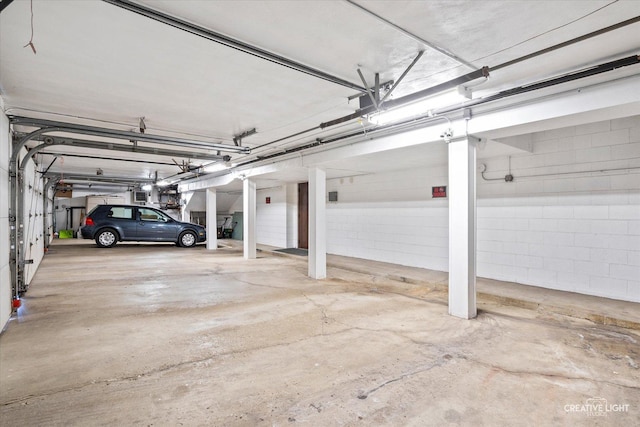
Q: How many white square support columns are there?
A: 4